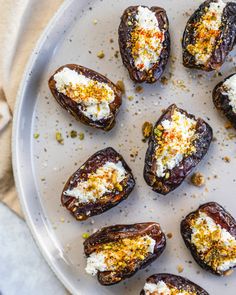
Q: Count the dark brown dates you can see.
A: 9